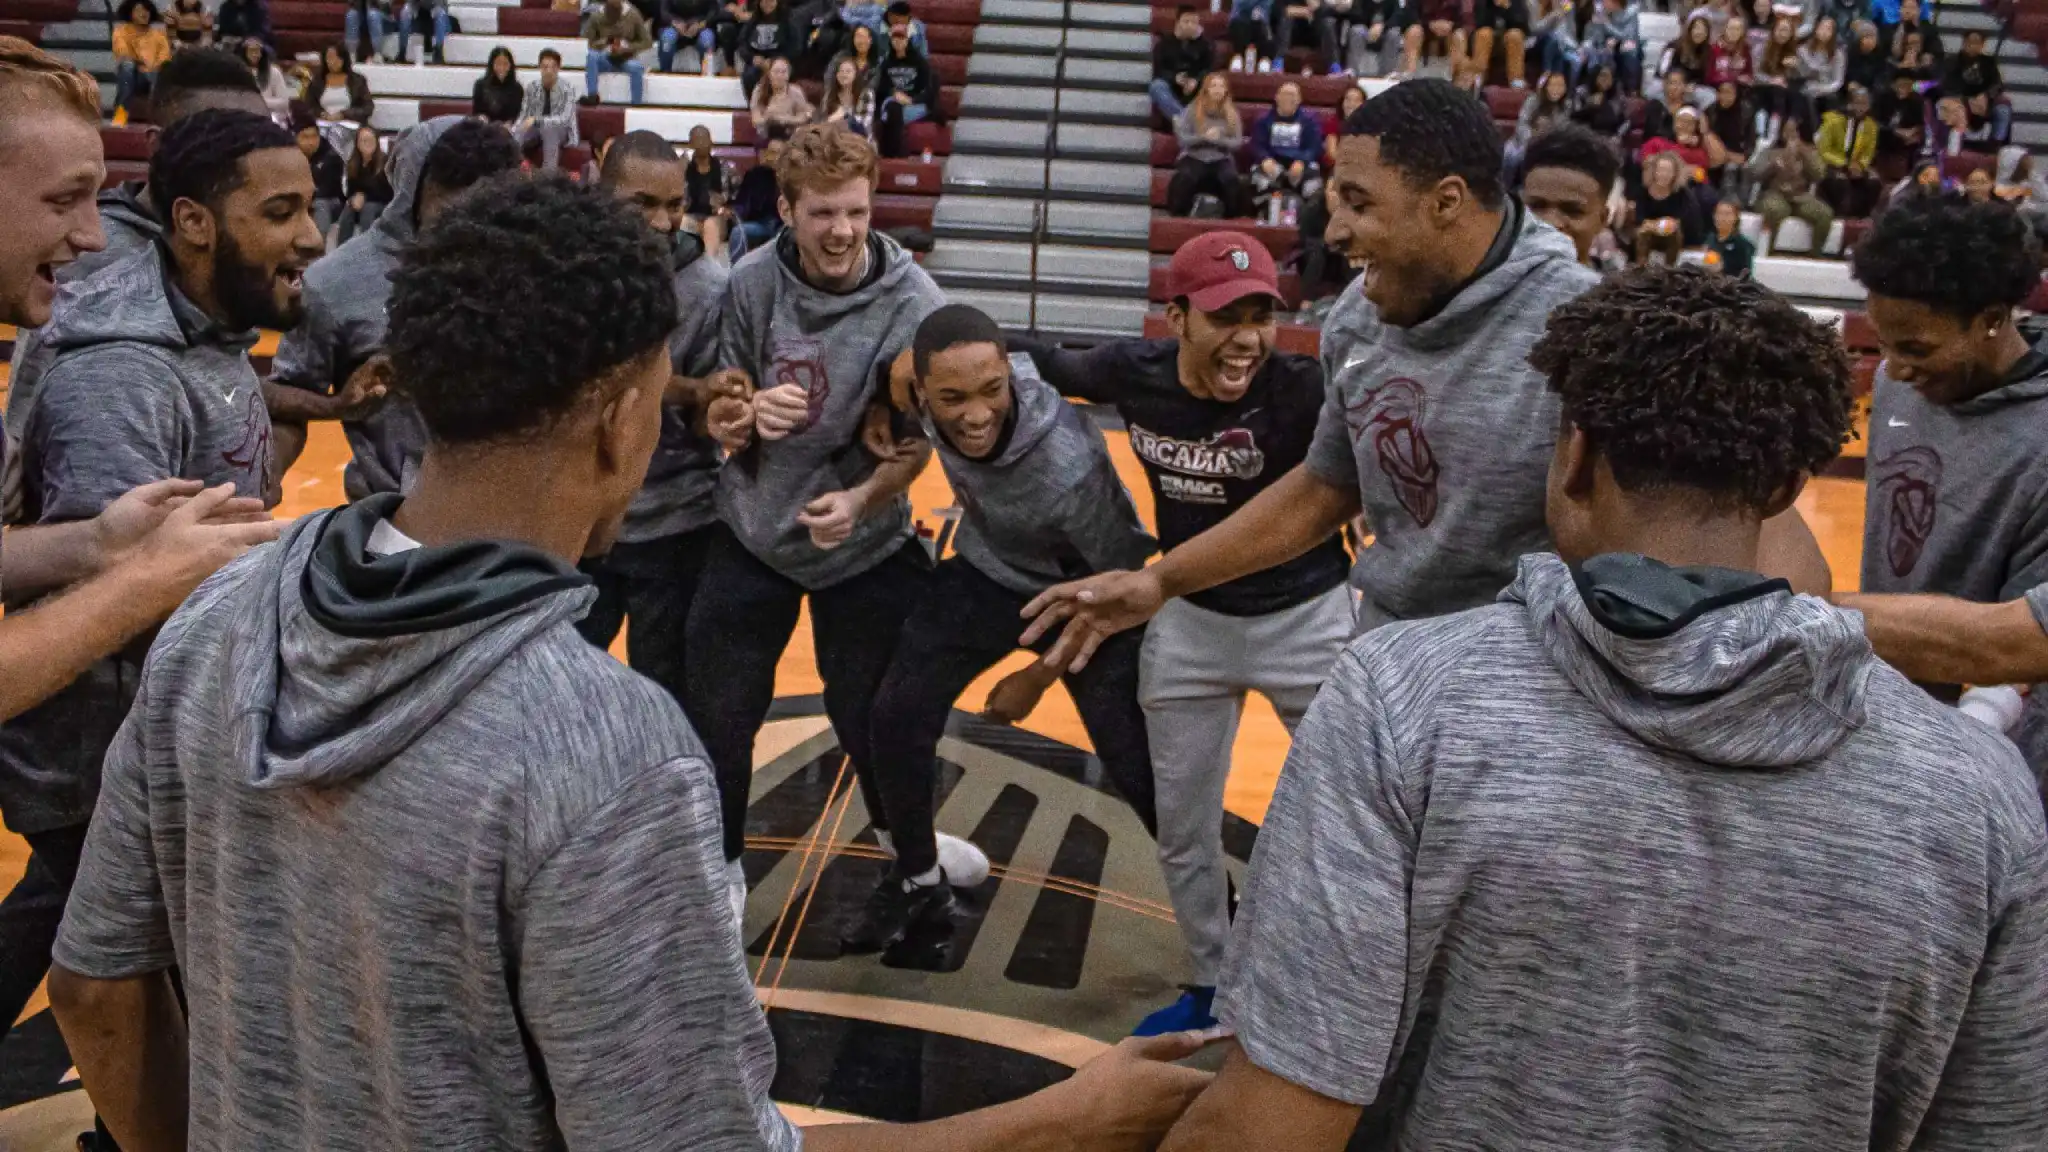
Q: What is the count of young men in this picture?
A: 13